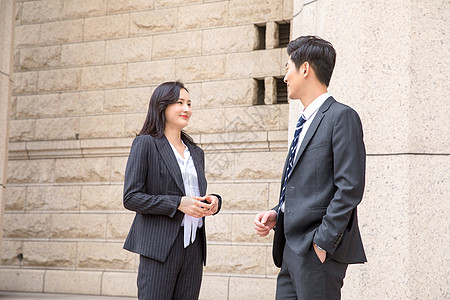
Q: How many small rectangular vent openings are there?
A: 4